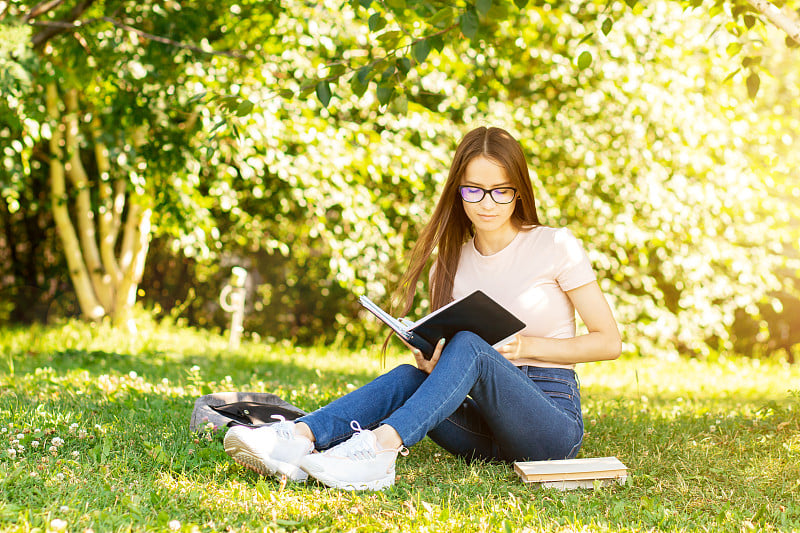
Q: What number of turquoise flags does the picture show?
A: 0